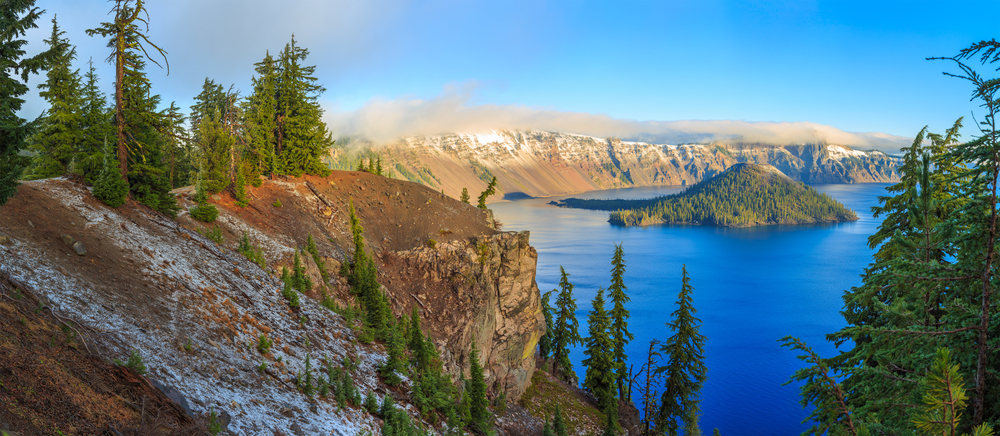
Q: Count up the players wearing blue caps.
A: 0